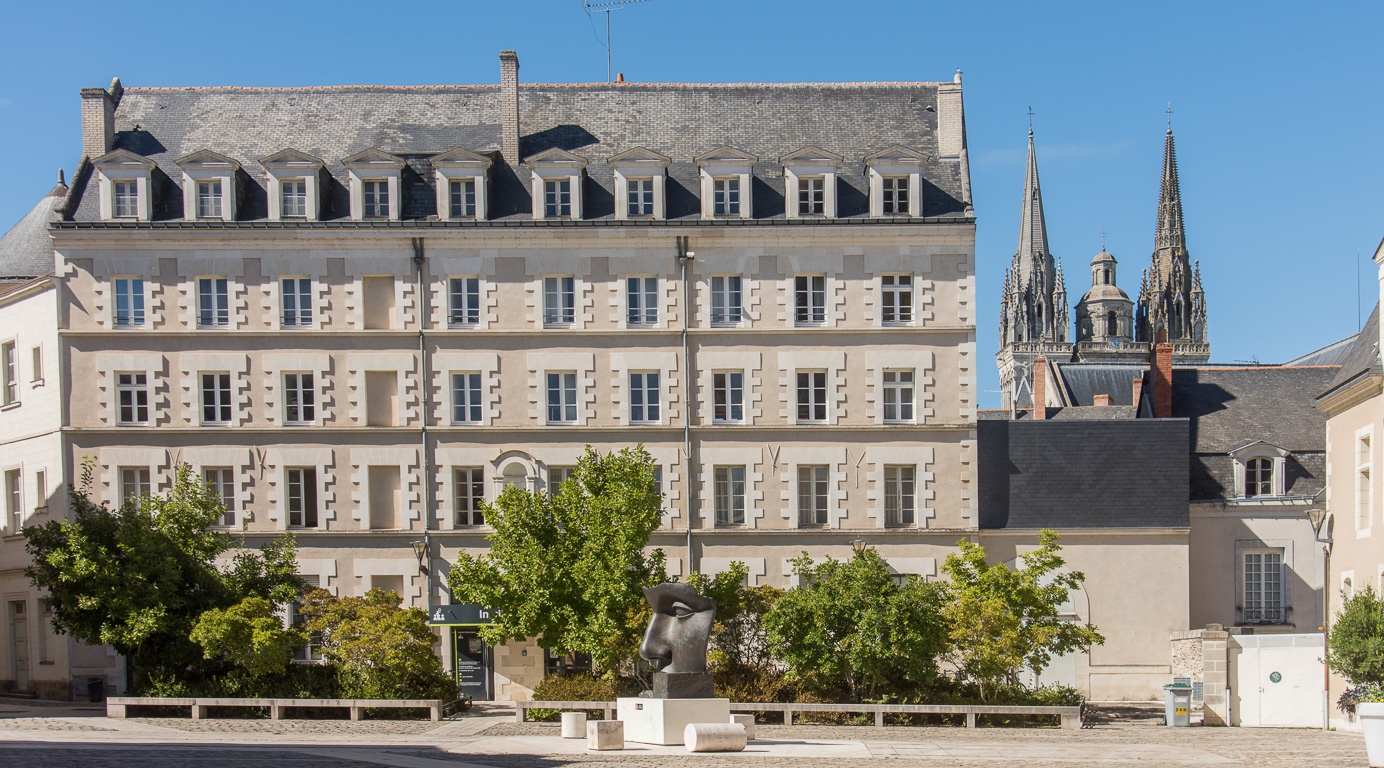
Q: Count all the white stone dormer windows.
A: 11